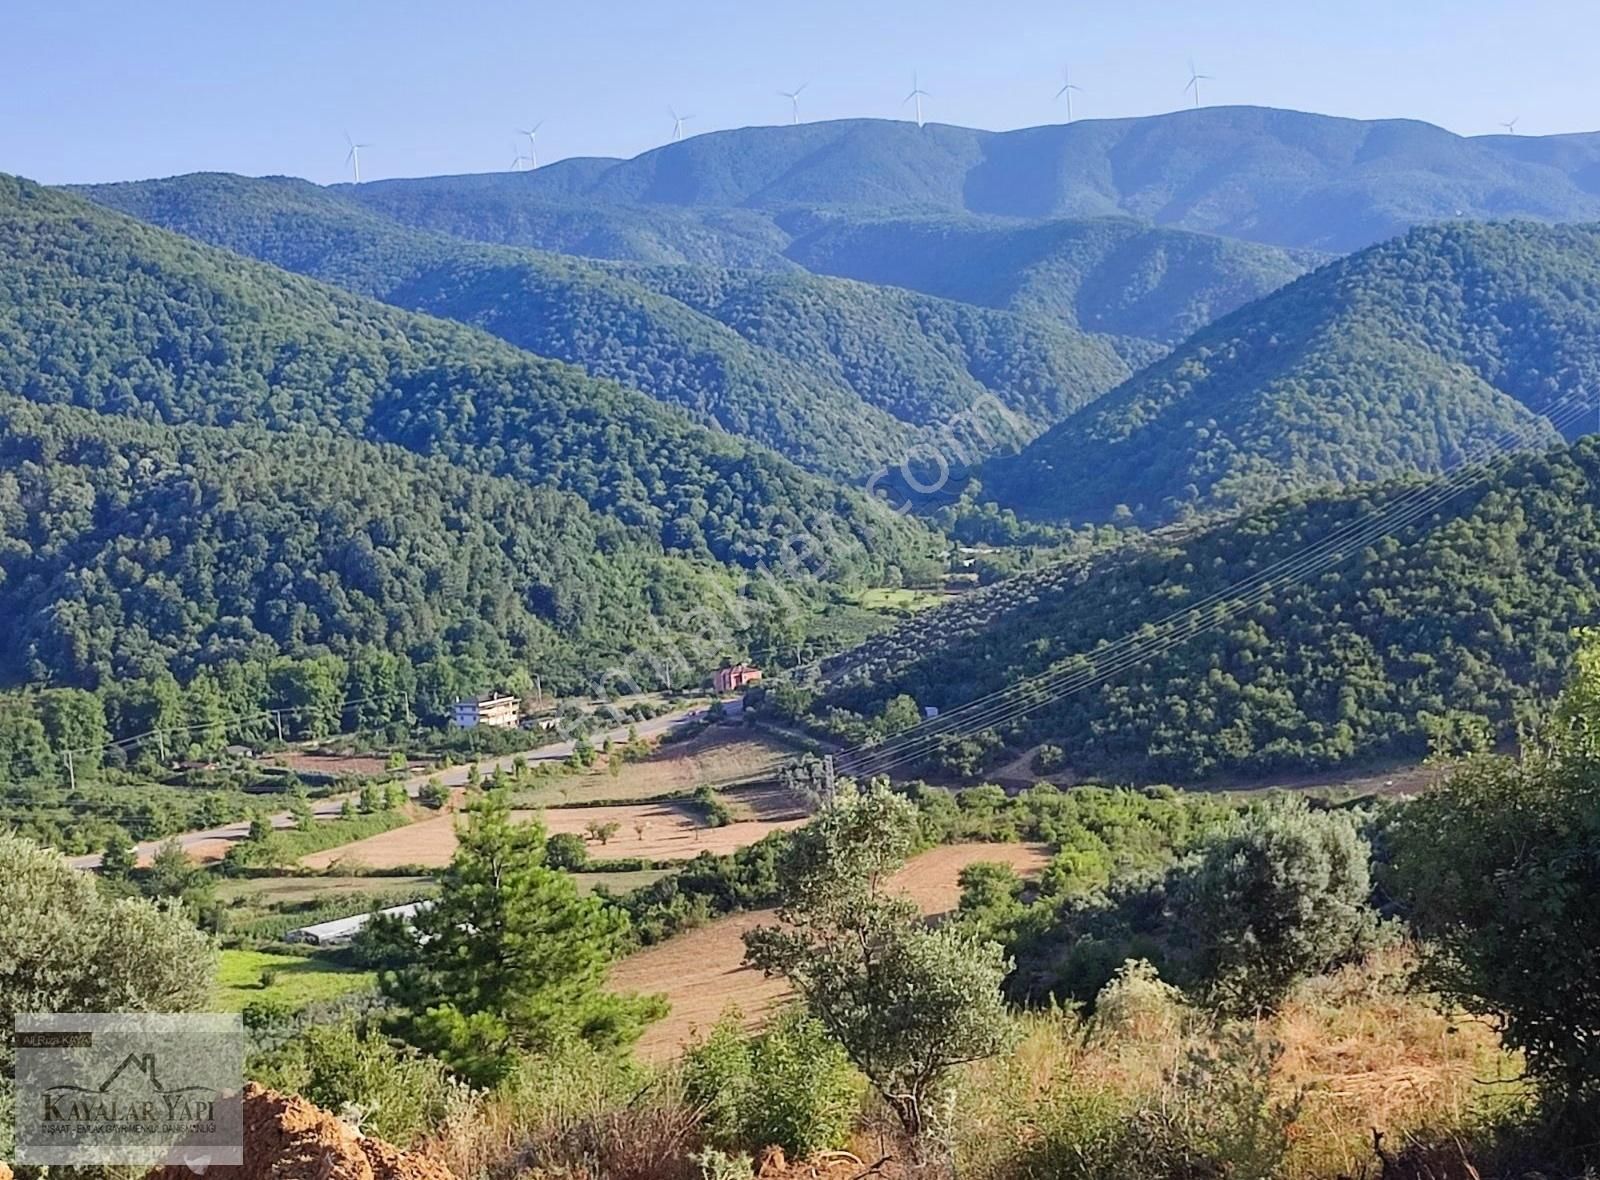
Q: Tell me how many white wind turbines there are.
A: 9